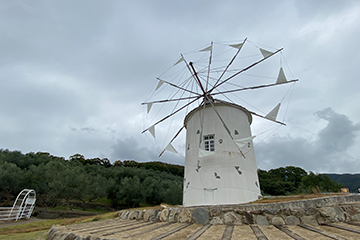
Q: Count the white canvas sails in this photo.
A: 12